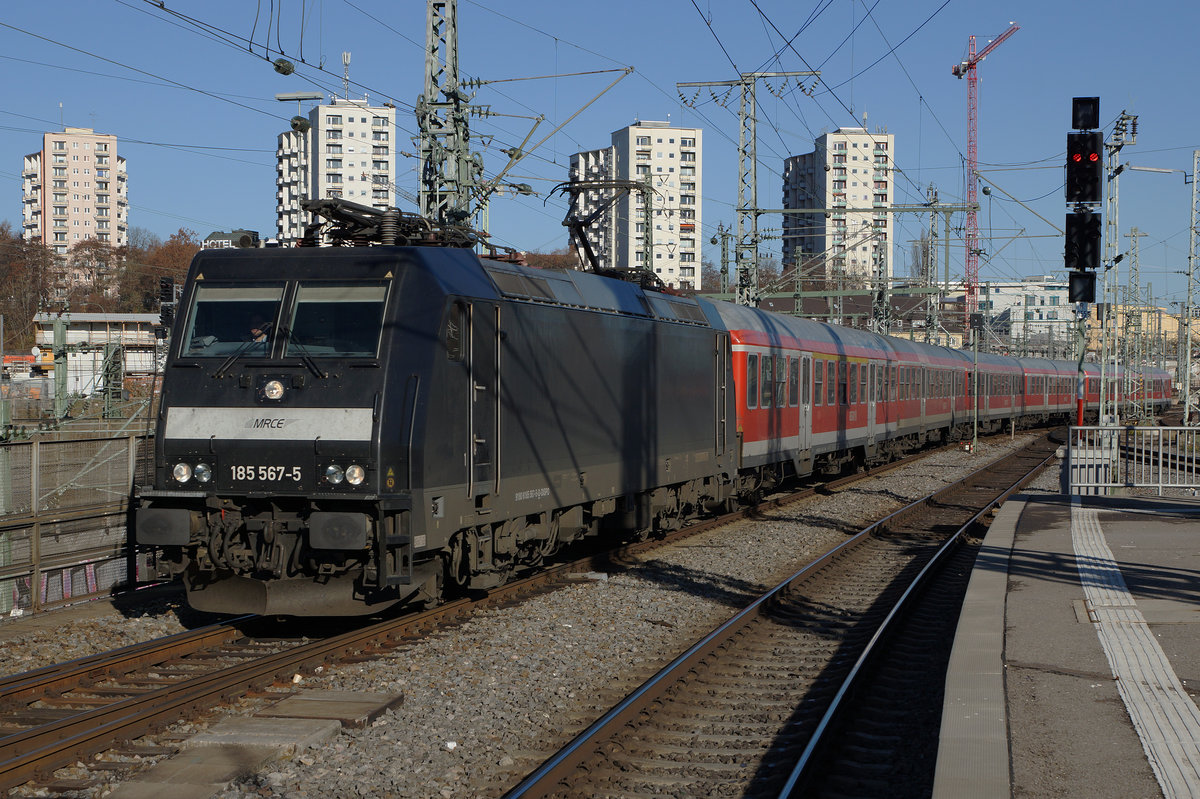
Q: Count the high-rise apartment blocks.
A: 4